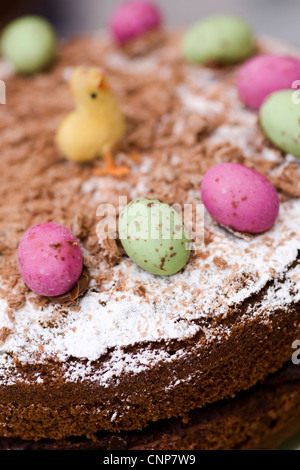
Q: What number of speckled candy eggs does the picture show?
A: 8